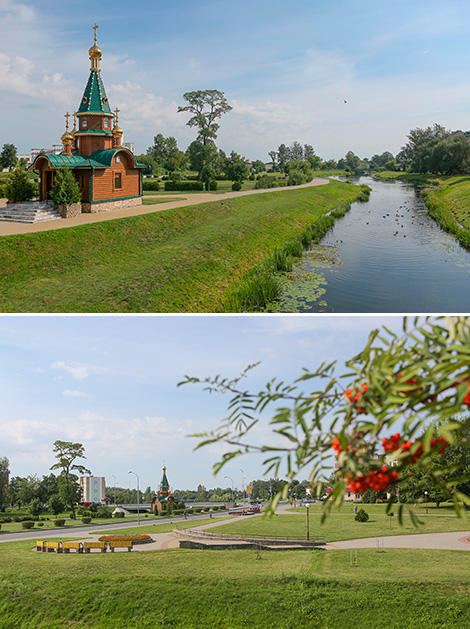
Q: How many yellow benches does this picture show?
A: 5